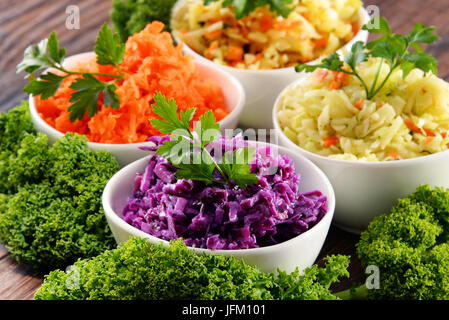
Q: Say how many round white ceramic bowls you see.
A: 4